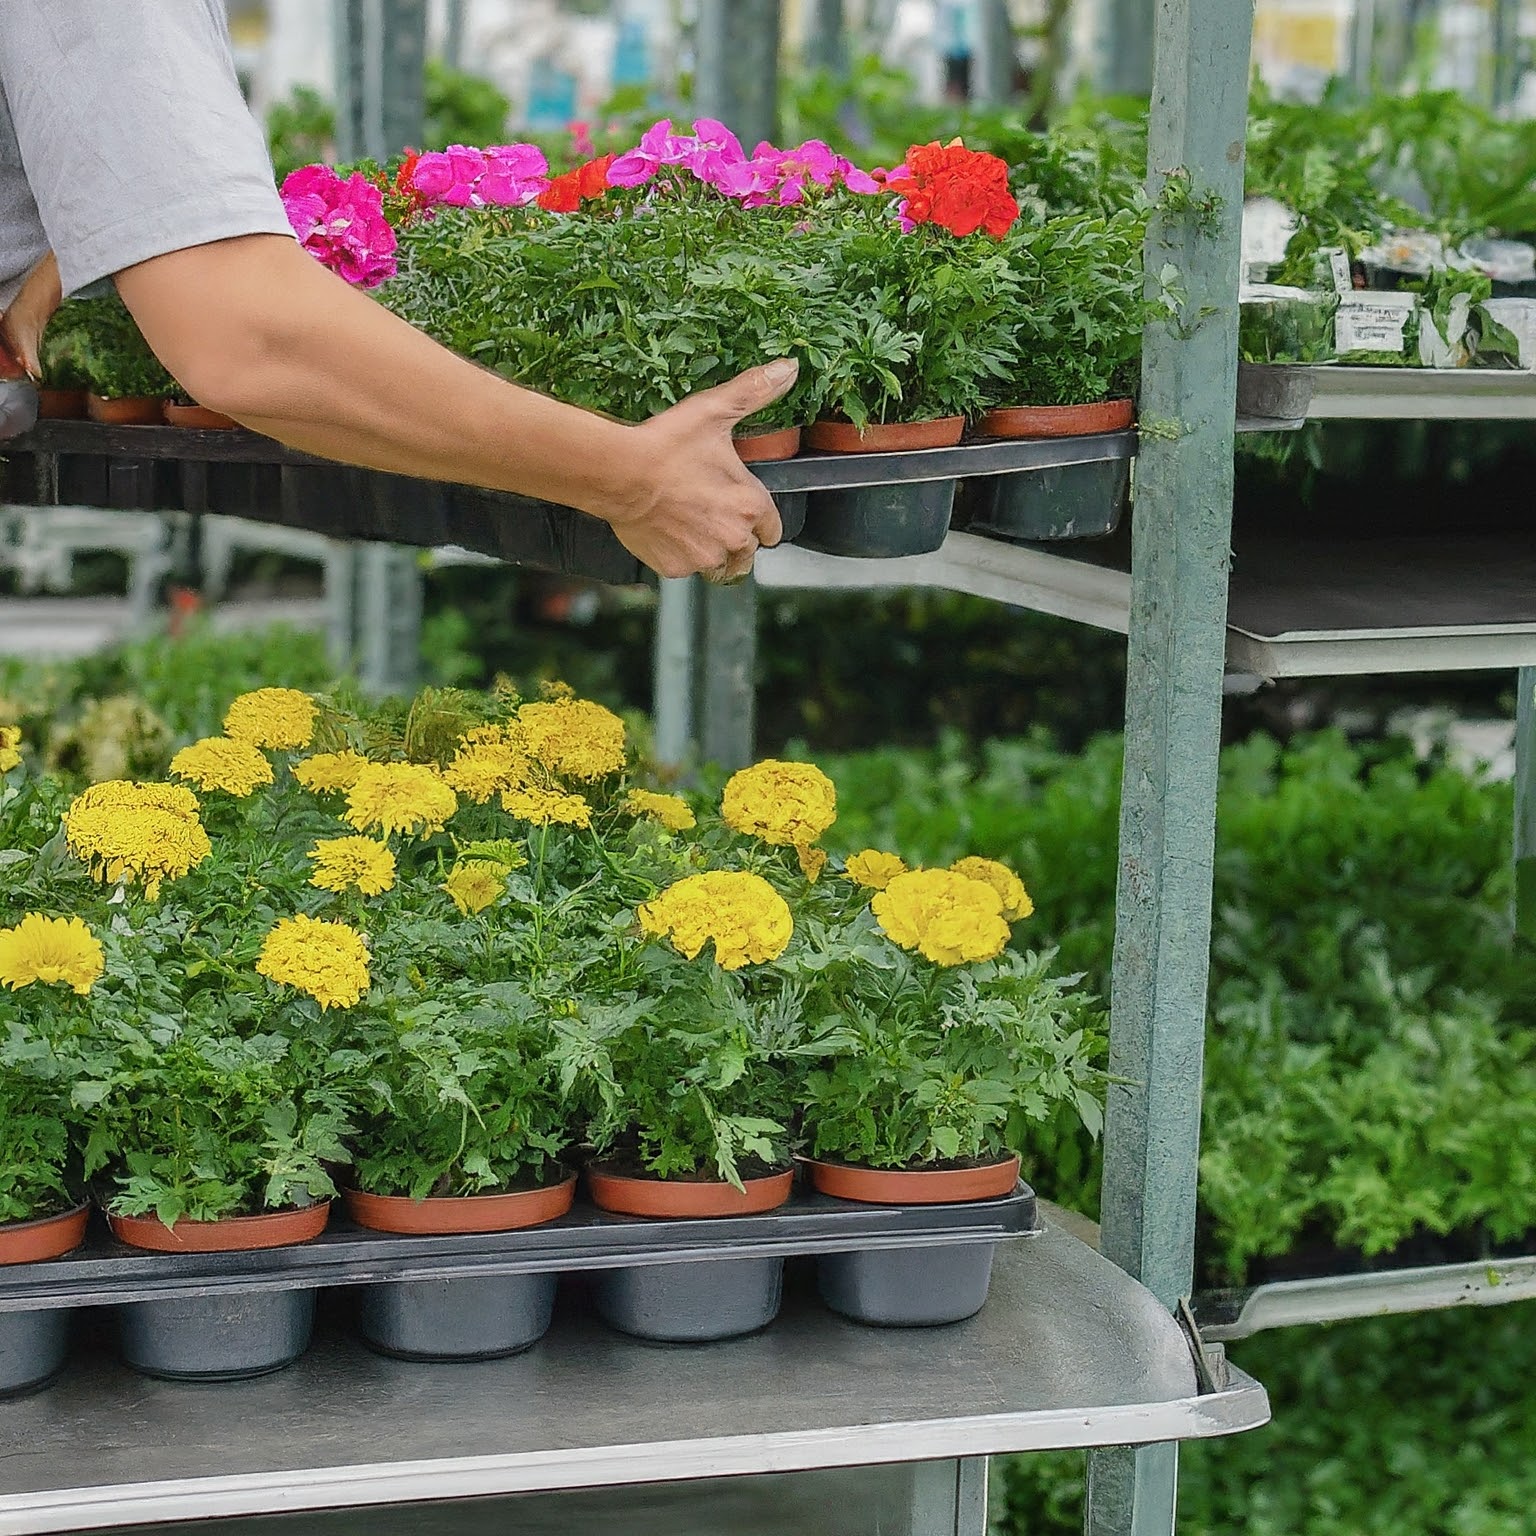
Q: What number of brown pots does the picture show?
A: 11